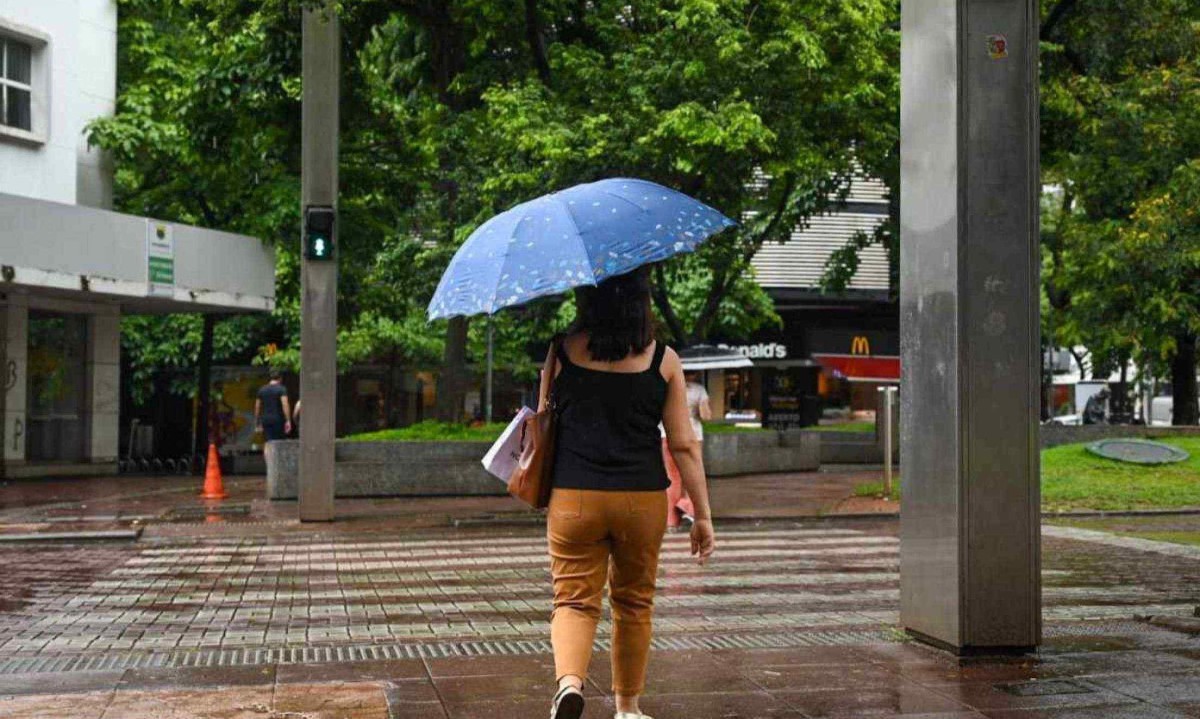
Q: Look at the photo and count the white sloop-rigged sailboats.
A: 0